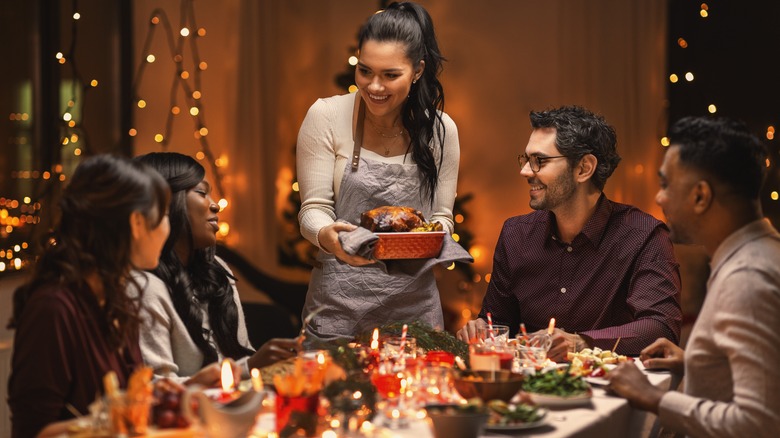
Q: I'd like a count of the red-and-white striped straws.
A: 3